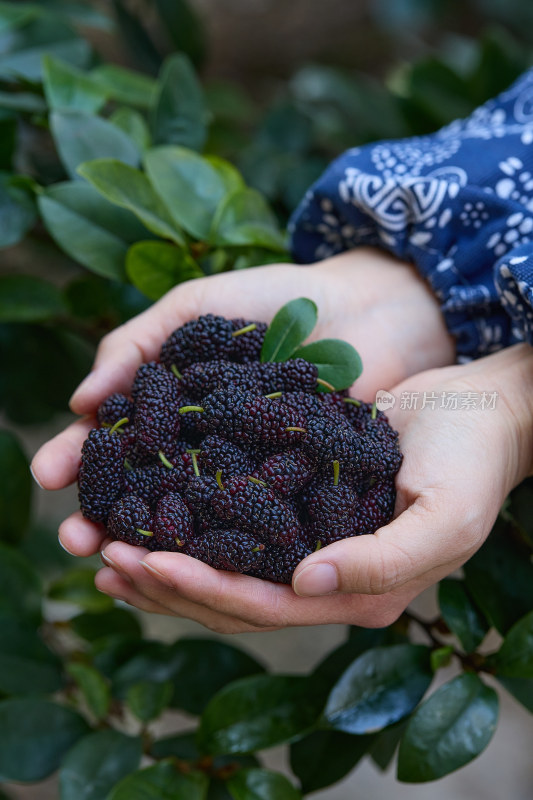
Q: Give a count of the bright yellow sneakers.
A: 0